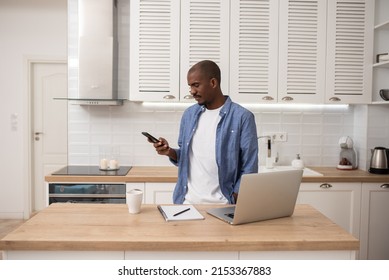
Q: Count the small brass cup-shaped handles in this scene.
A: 7